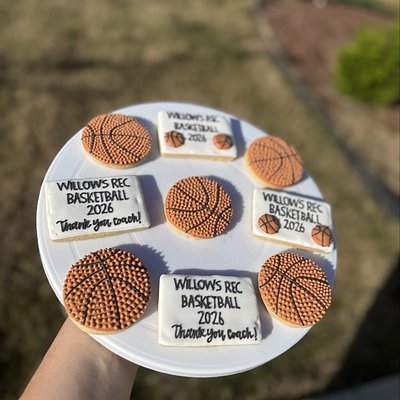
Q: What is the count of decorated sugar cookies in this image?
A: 9